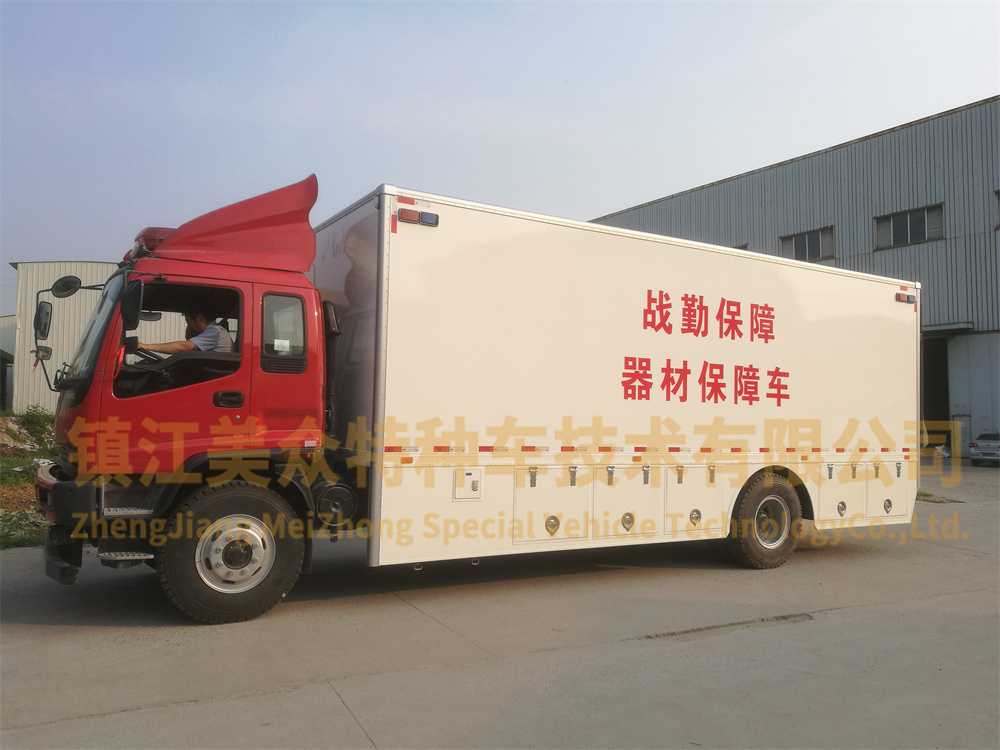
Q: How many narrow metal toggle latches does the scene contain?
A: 10